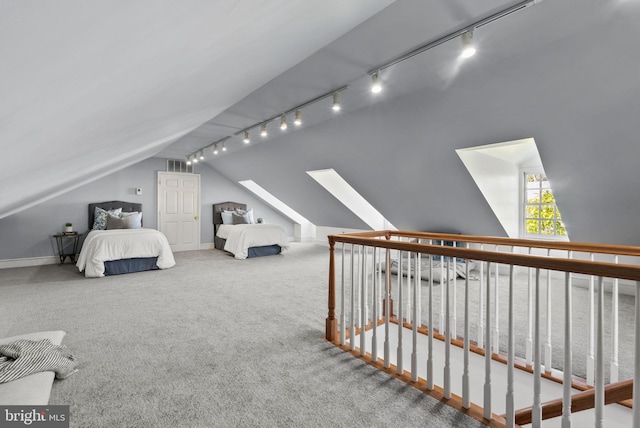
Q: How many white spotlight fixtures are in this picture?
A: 12